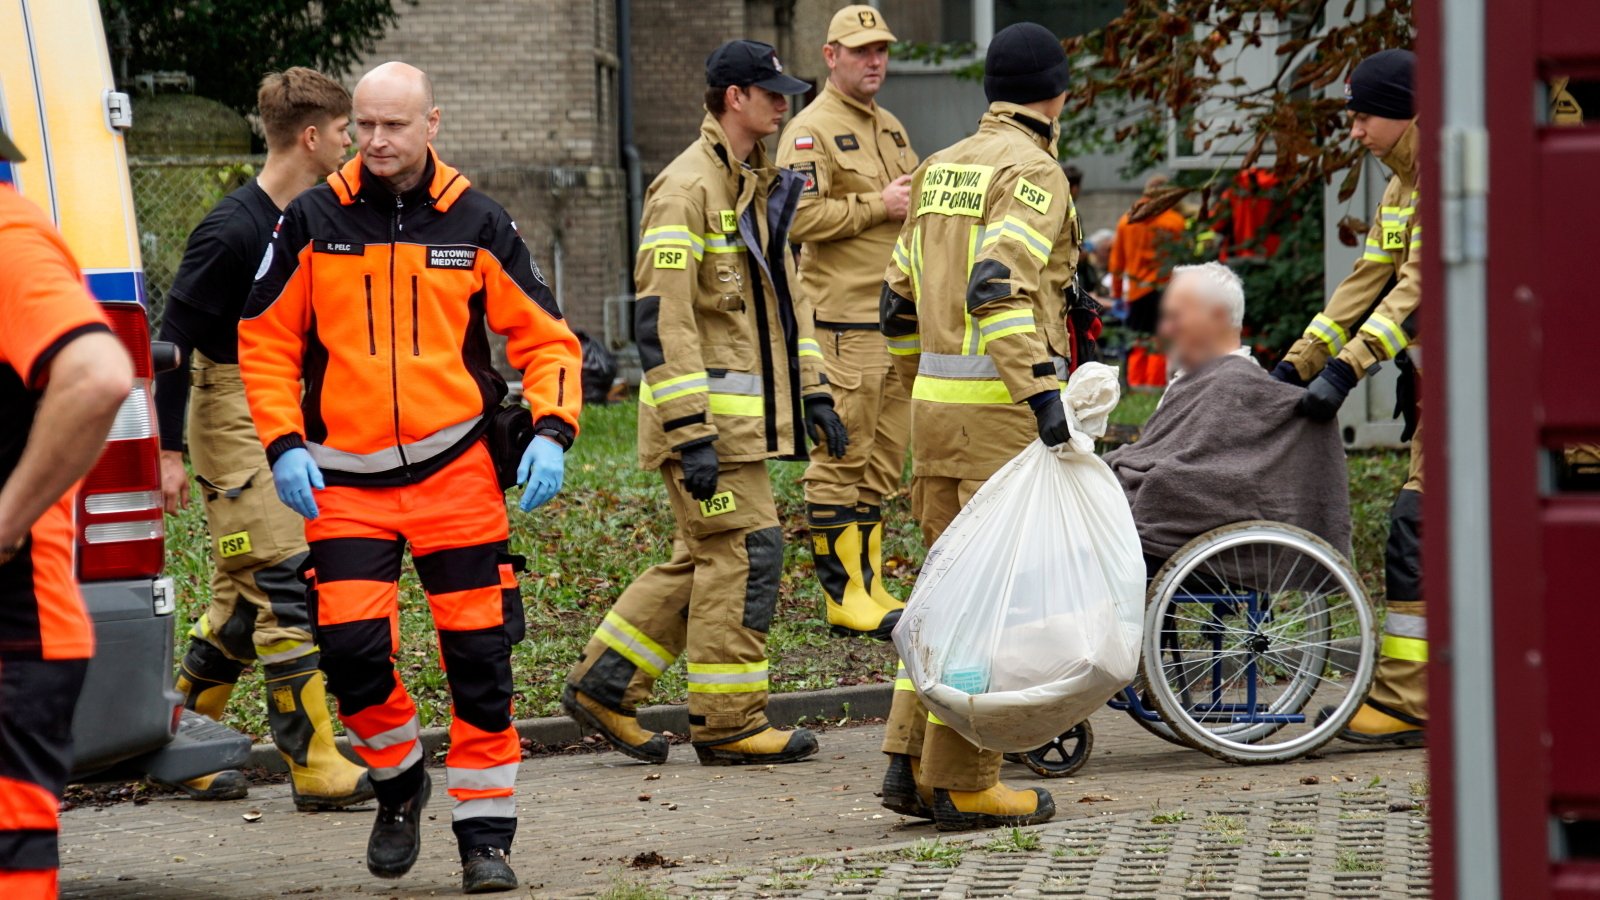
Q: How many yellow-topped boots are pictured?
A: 9